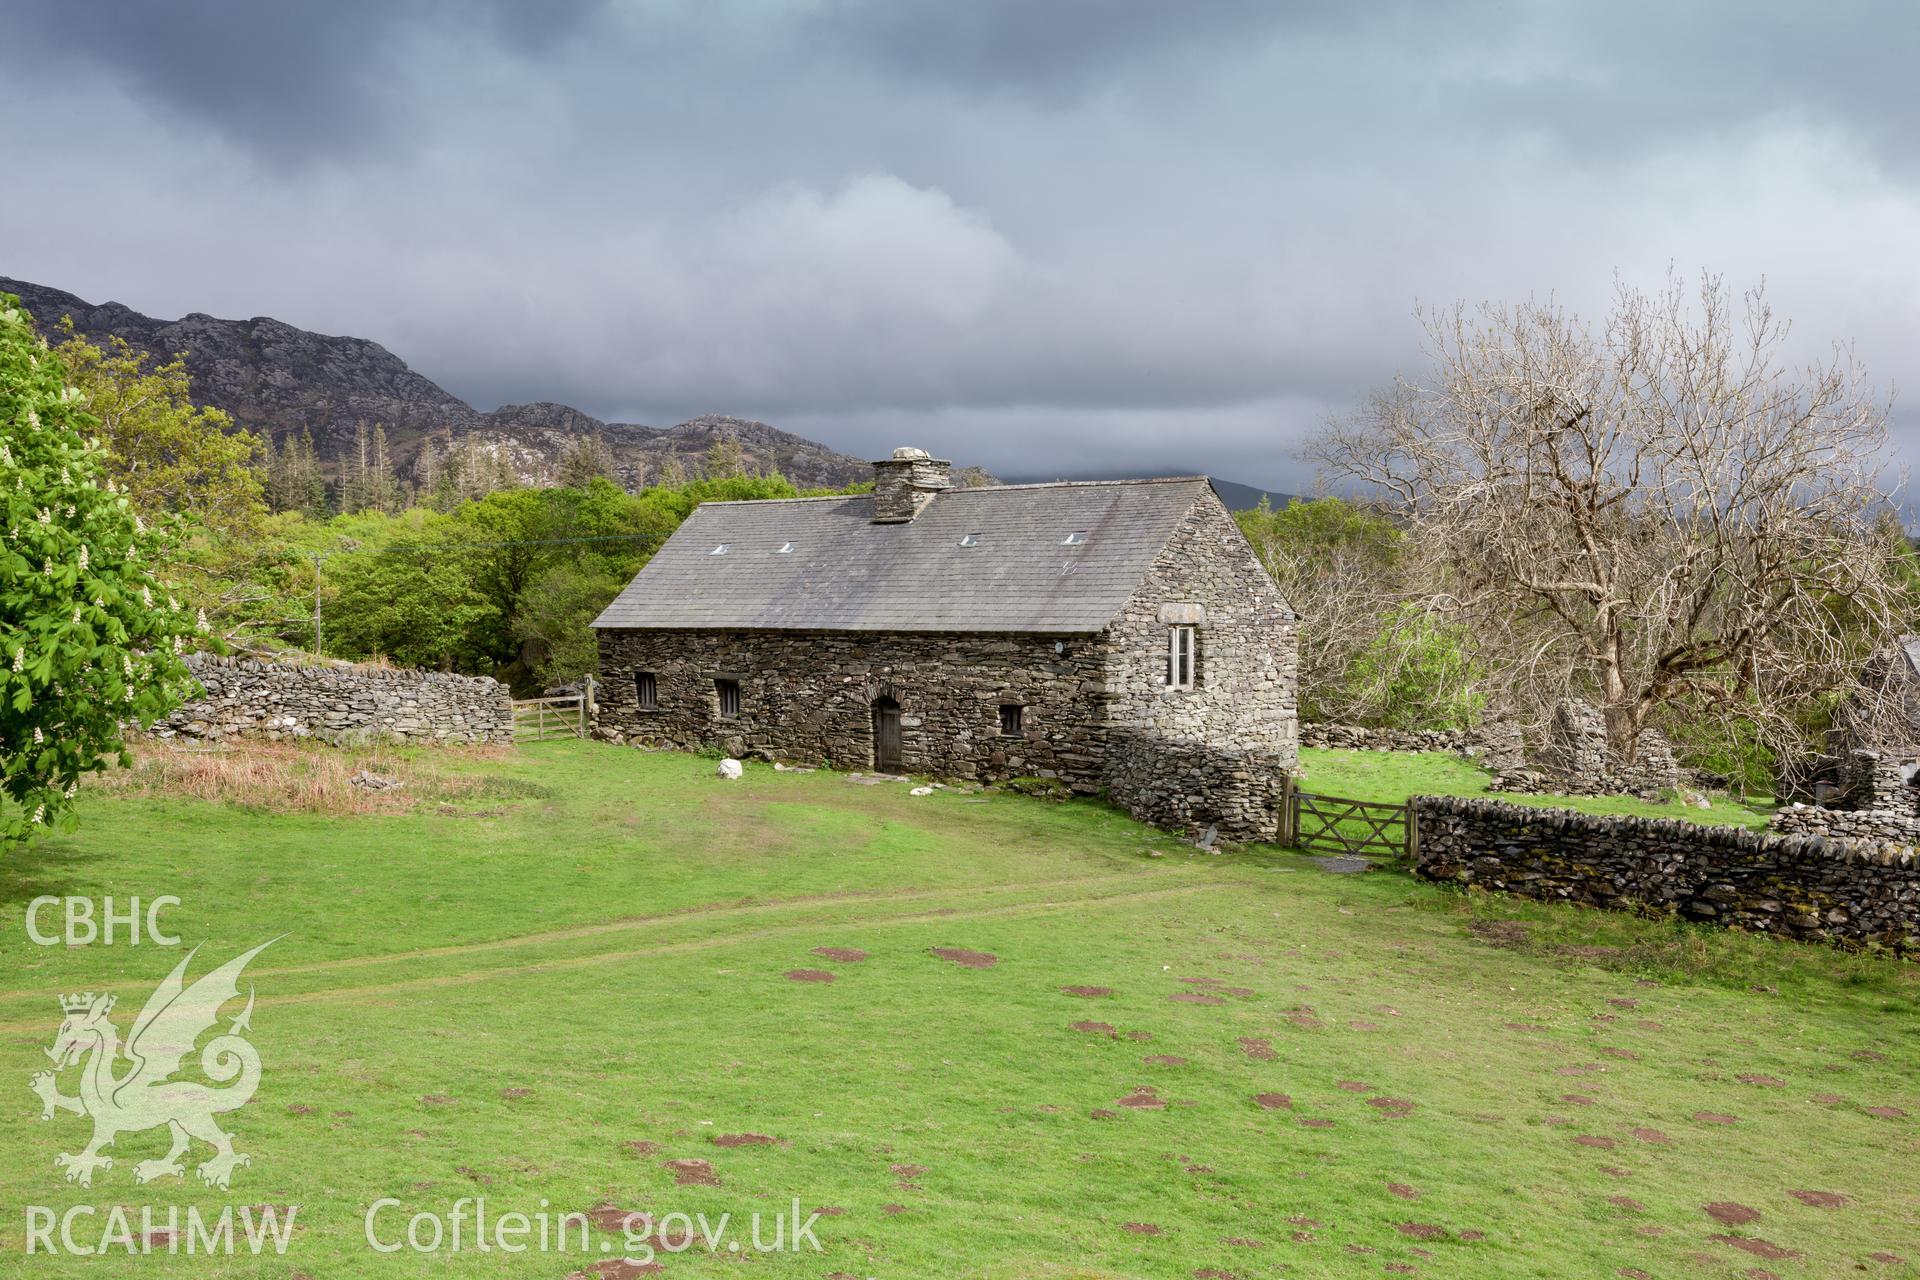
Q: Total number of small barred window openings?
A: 3